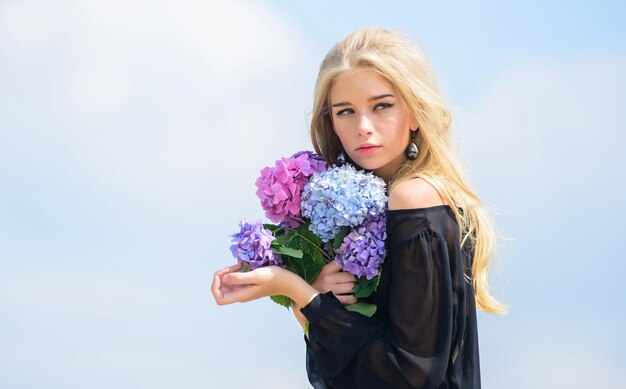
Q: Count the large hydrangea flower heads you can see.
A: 4